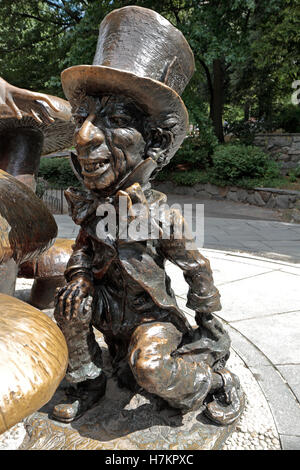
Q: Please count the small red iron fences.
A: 0